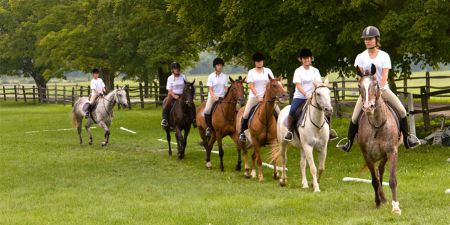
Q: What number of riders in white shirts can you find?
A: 6